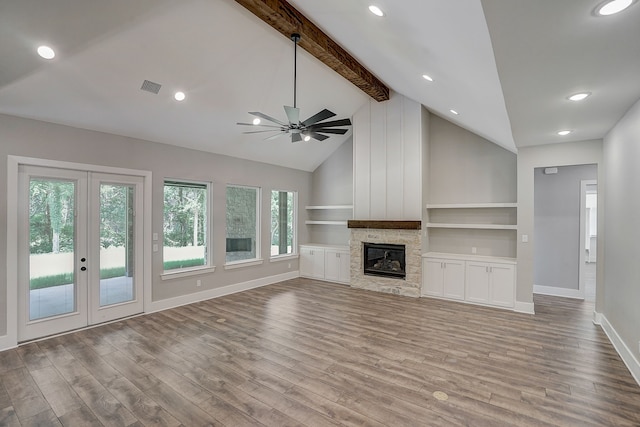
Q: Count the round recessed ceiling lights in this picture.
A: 10